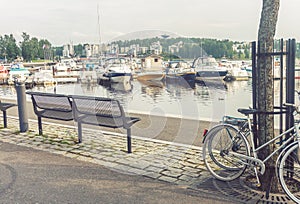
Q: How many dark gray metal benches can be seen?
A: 2